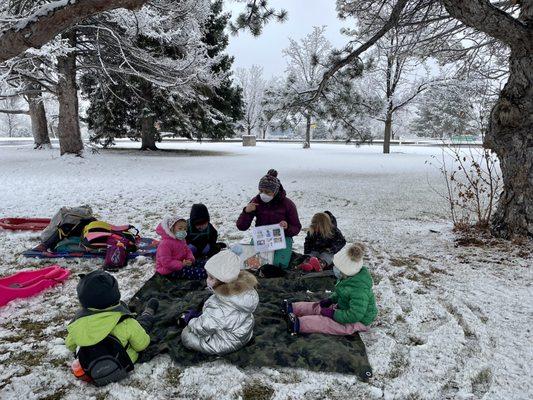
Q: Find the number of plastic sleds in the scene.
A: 2